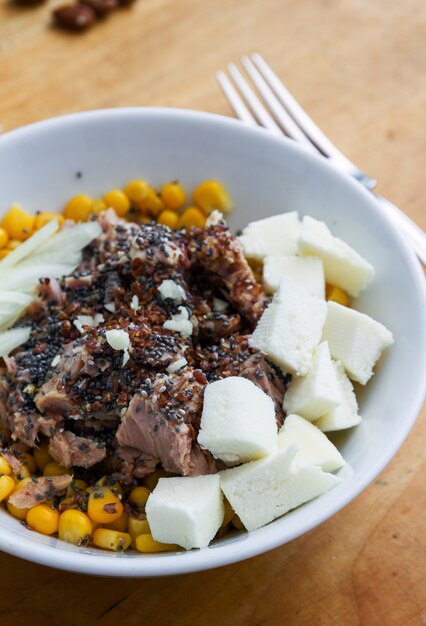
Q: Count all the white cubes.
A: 11